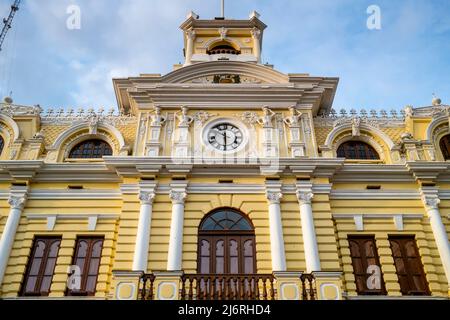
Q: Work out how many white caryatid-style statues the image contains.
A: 4